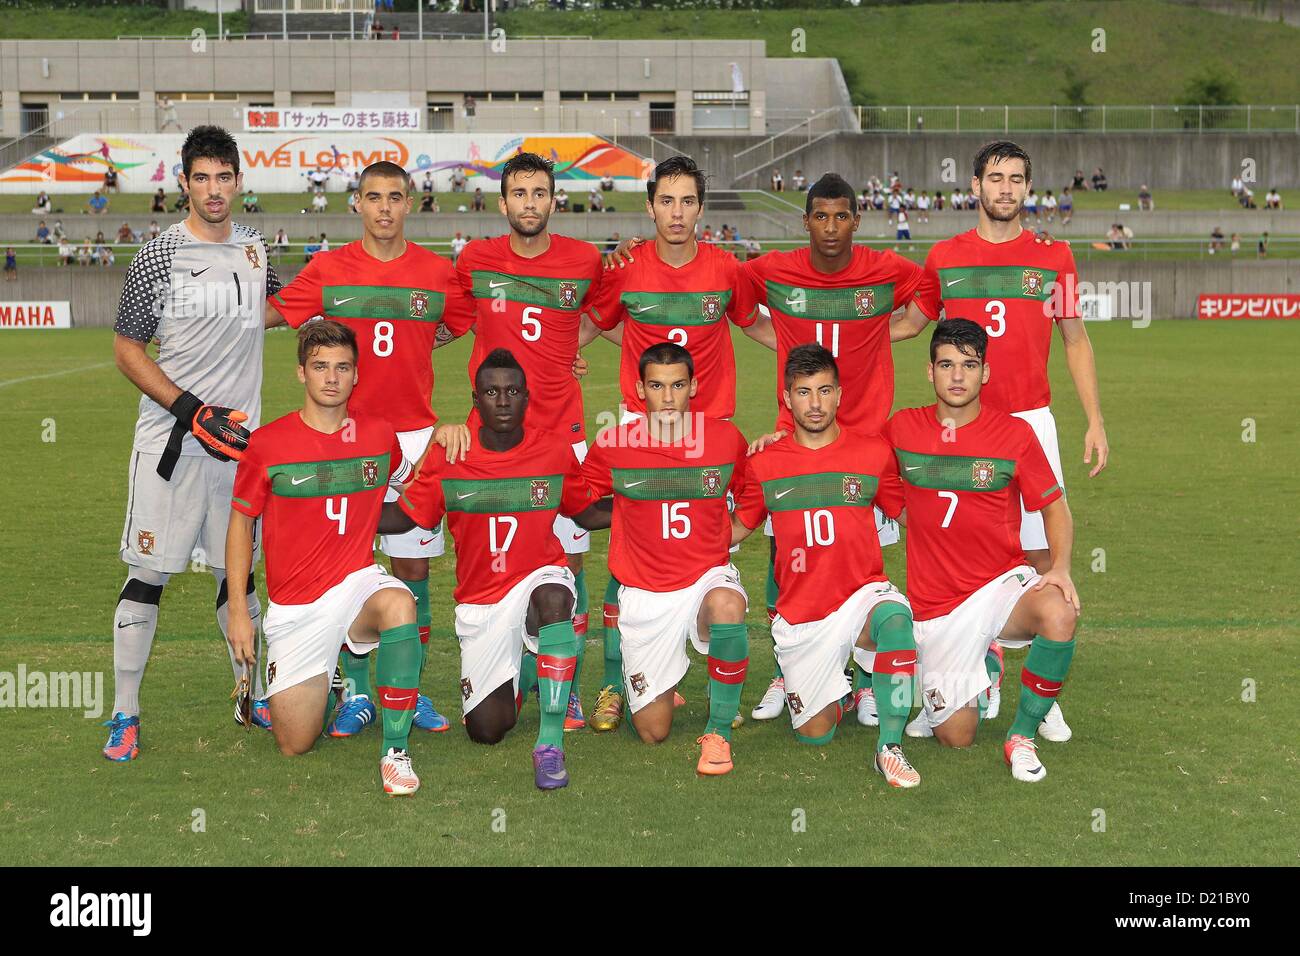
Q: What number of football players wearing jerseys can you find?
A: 11